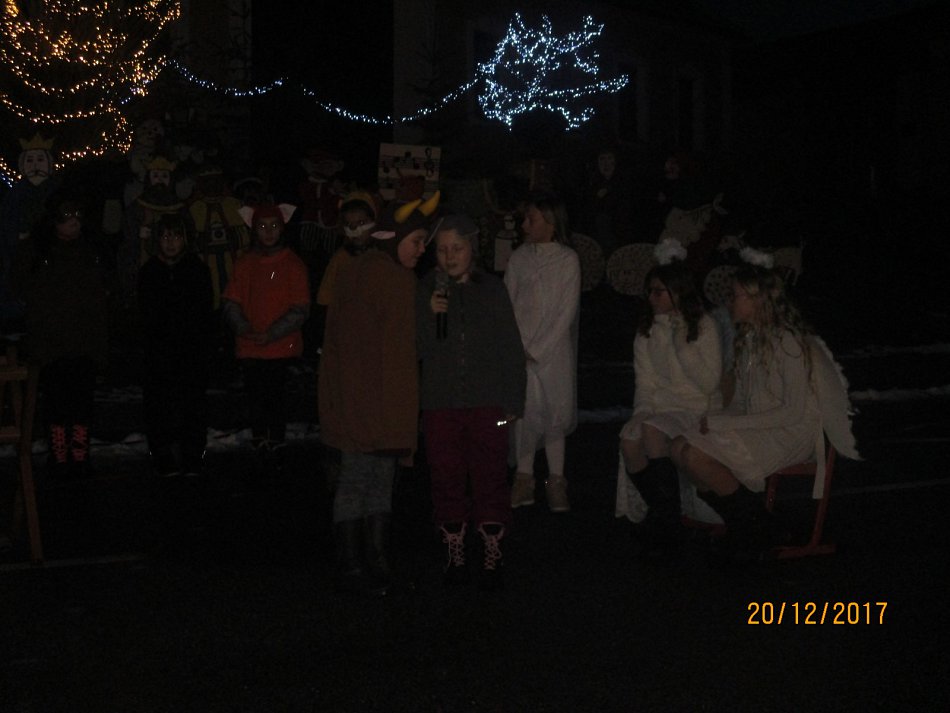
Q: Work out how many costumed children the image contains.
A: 9